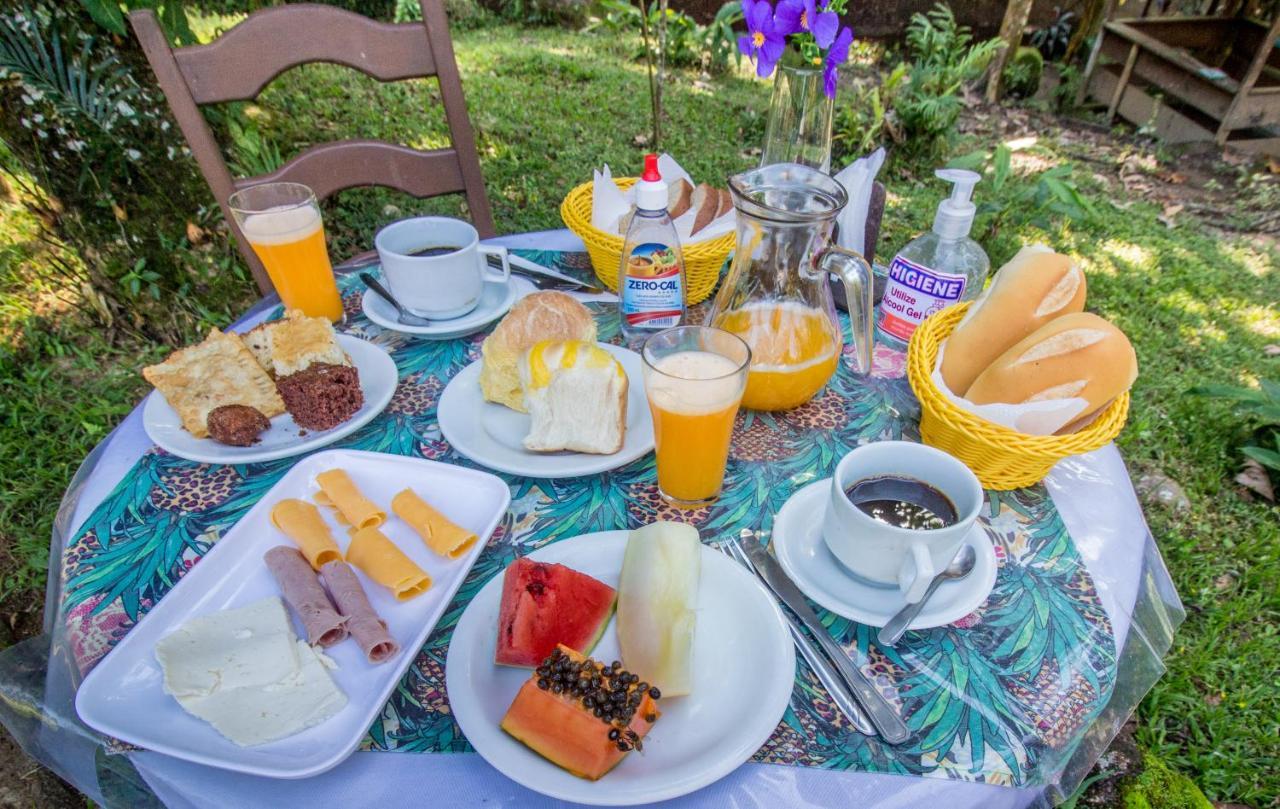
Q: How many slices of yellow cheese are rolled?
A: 4